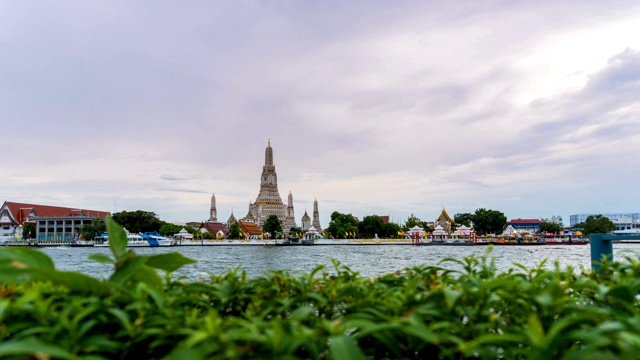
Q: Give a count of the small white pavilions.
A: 5